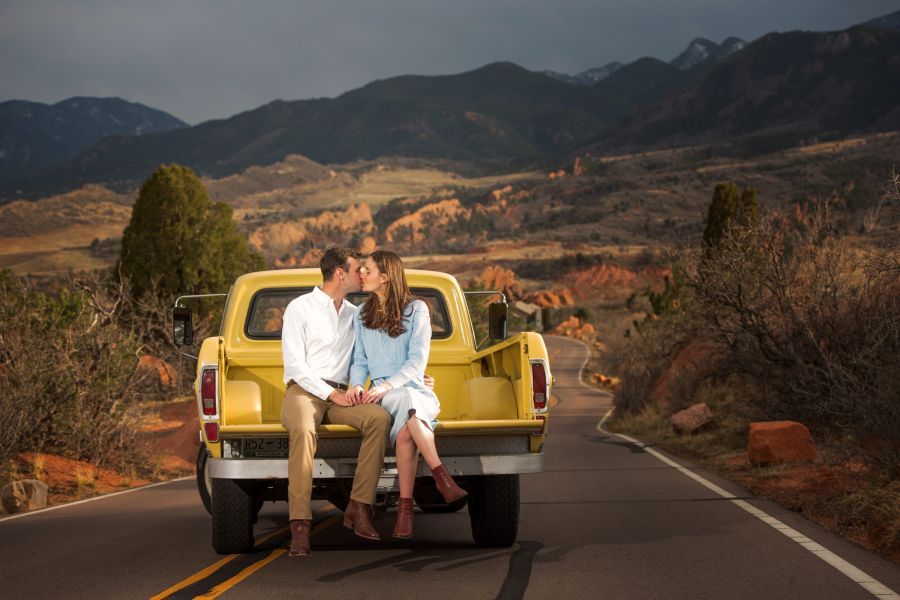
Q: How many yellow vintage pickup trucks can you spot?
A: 1